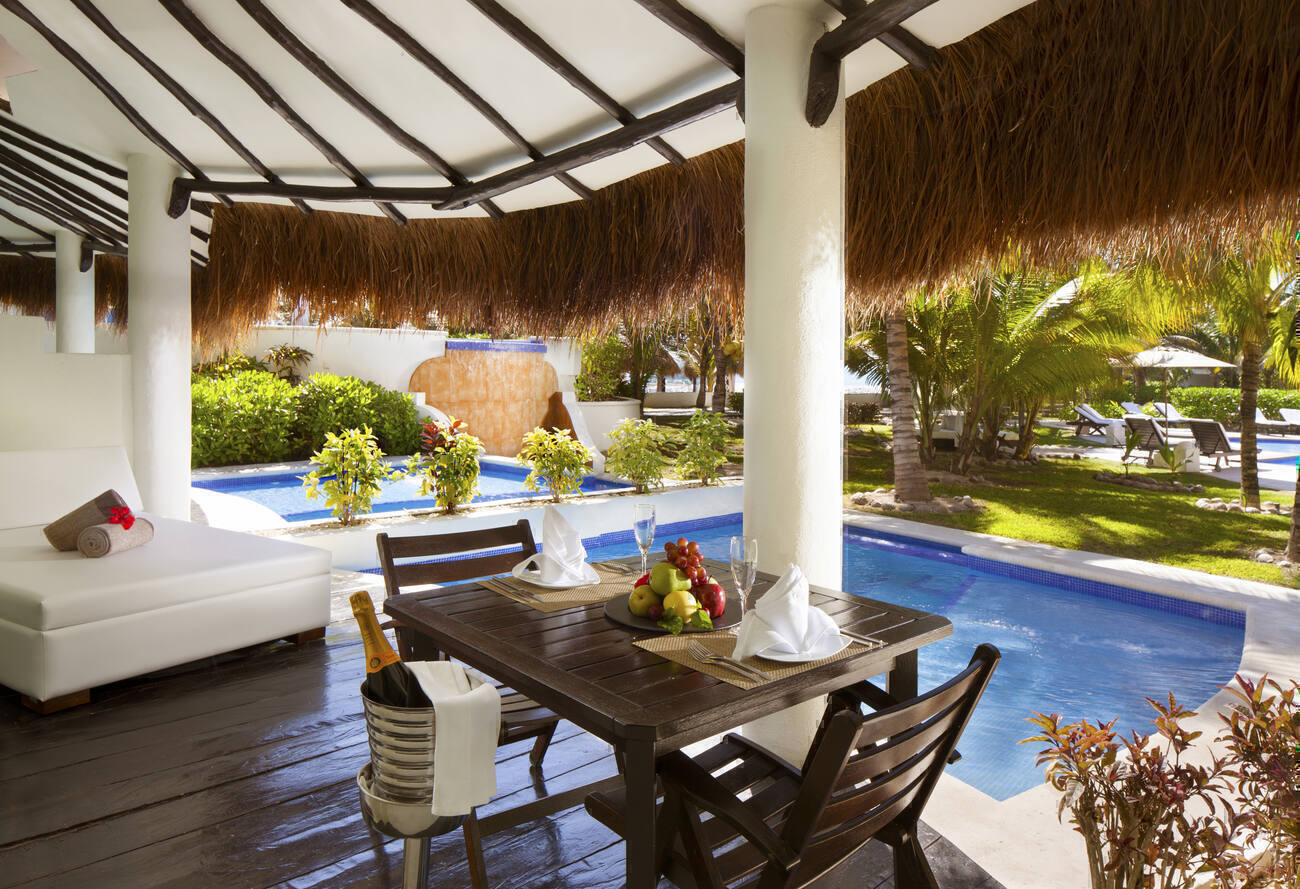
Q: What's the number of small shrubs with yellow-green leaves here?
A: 5